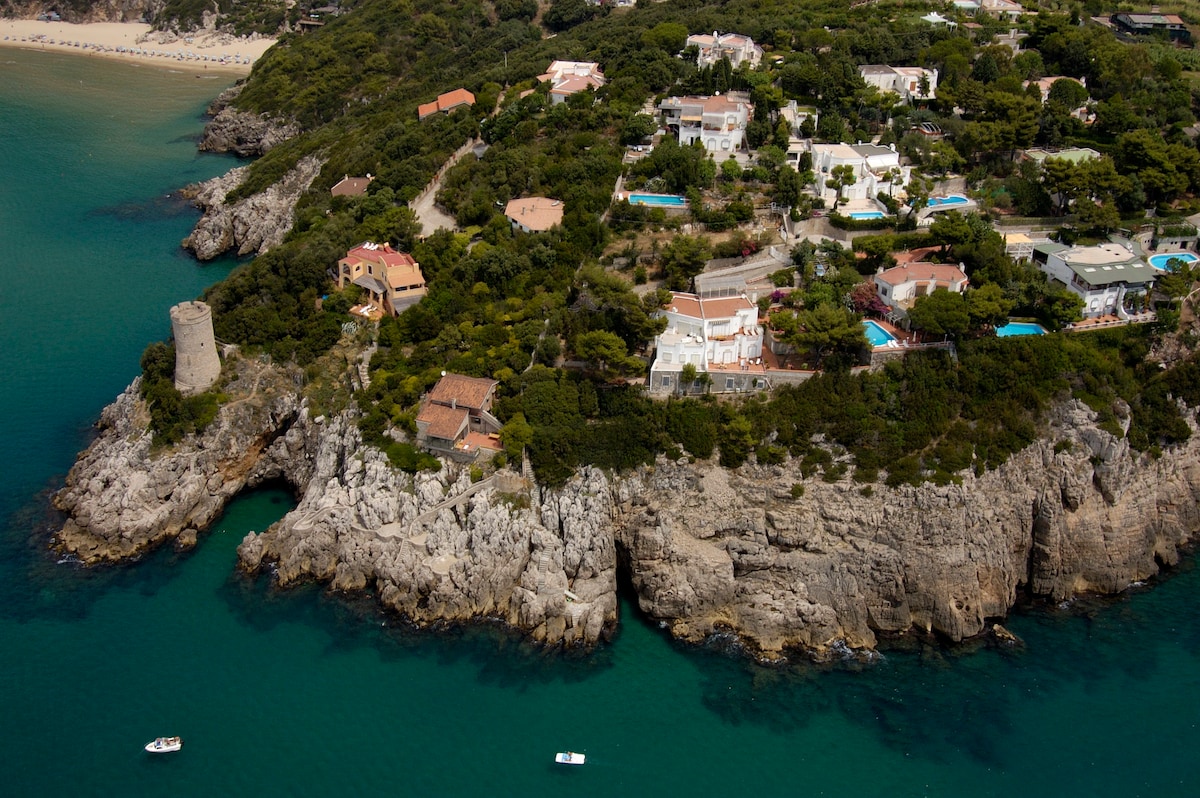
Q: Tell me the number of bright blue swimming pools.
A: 6